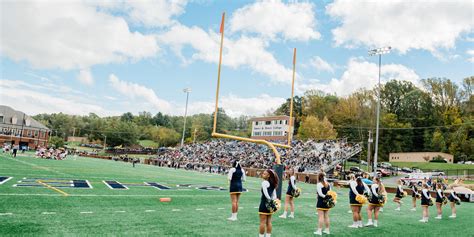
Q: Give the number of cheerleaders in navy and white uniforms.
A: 11